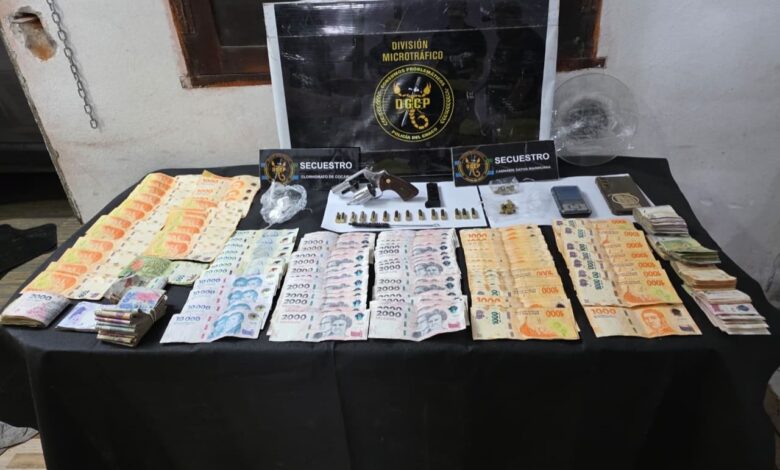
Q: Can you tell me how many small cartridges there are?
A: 14